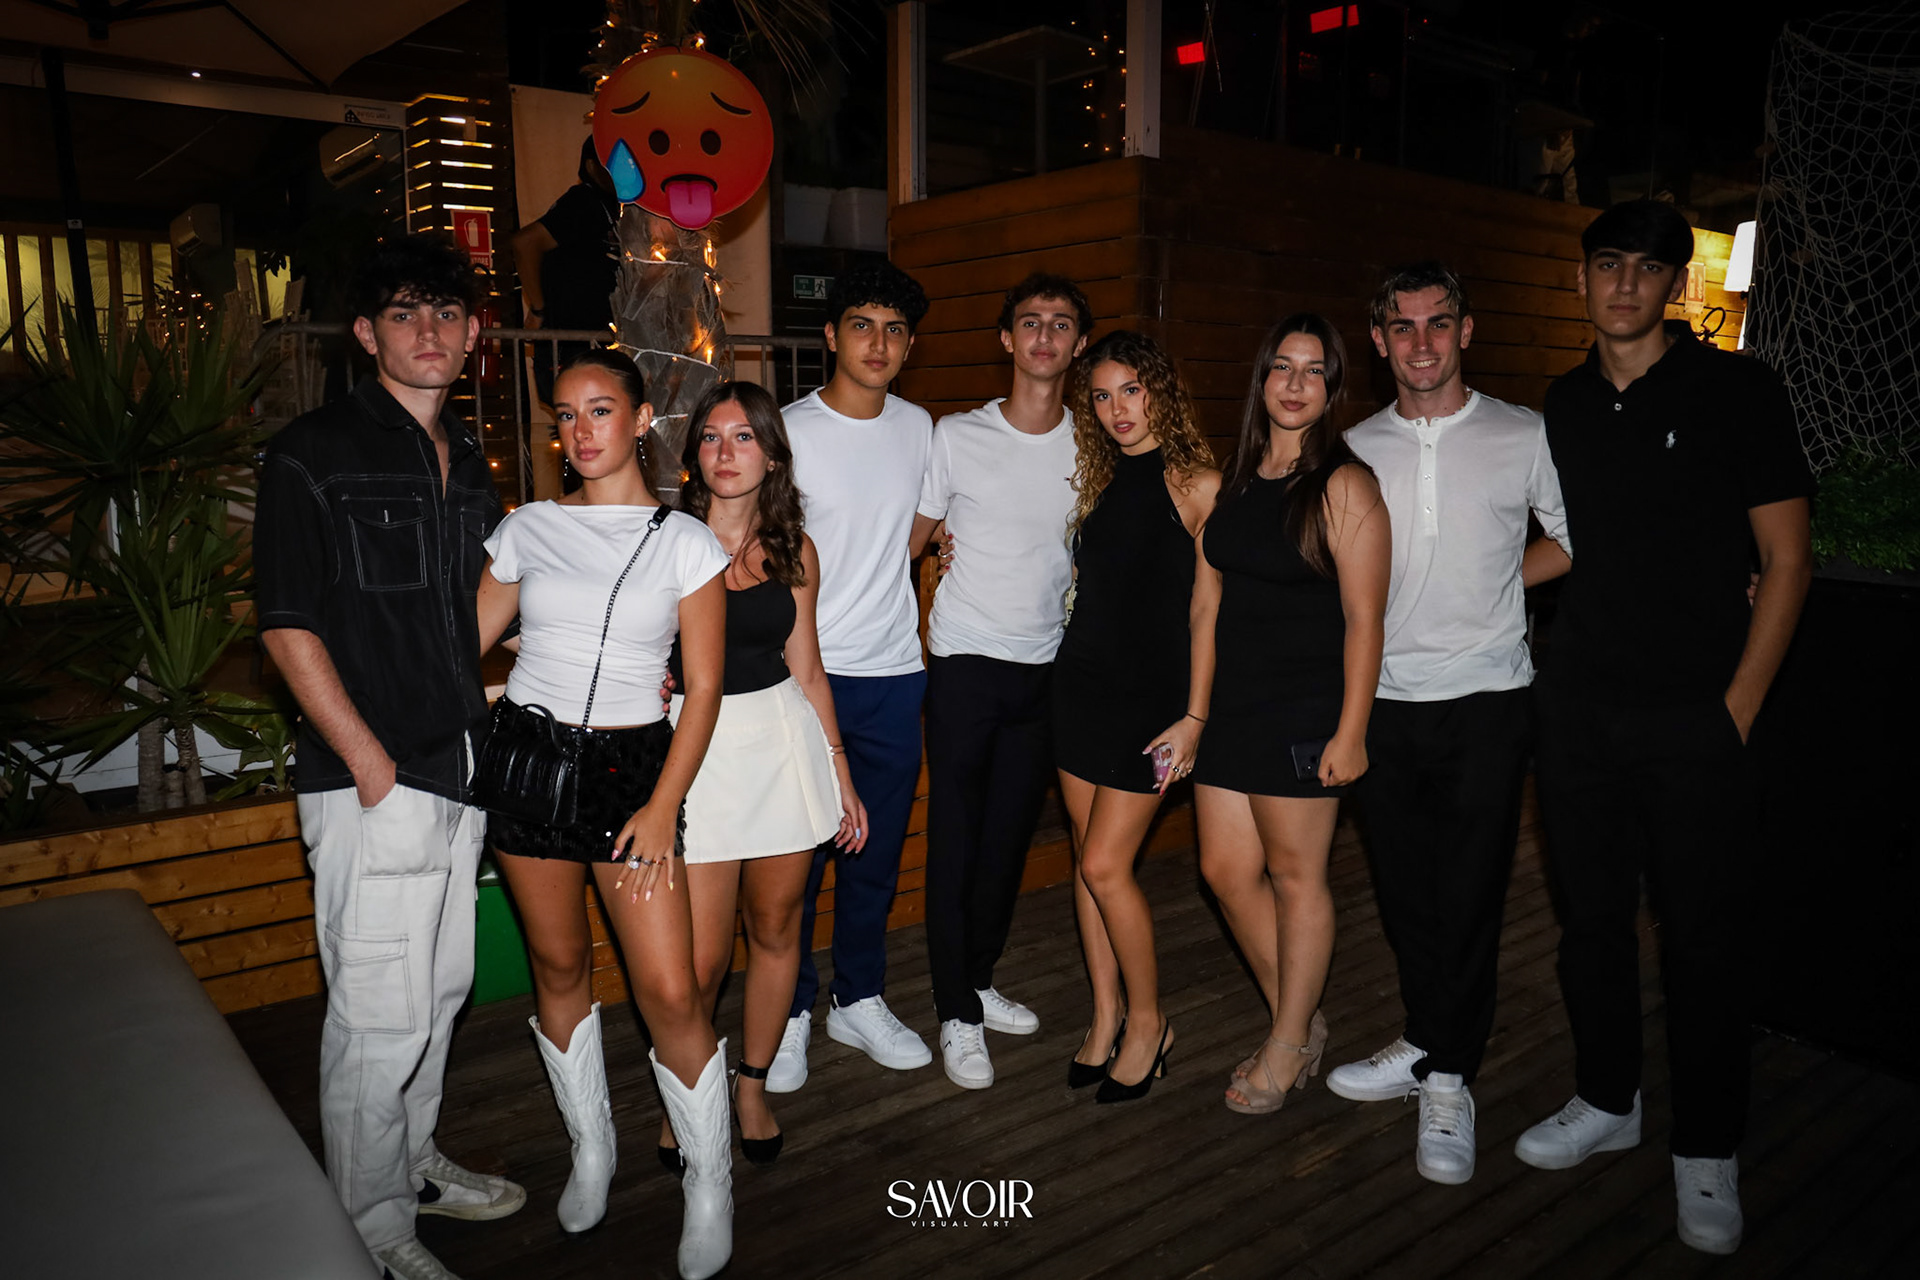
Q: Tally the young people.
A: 9